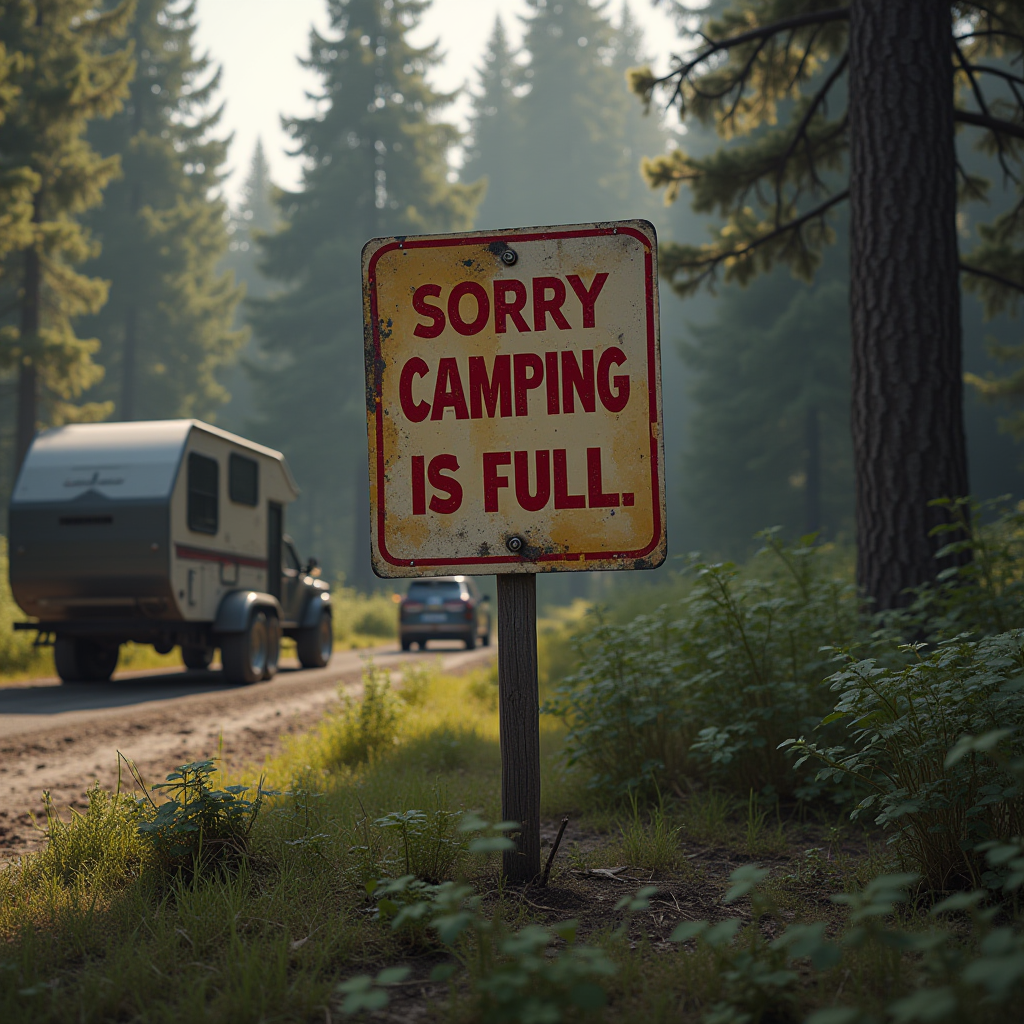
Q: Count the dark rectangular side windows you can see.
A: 2